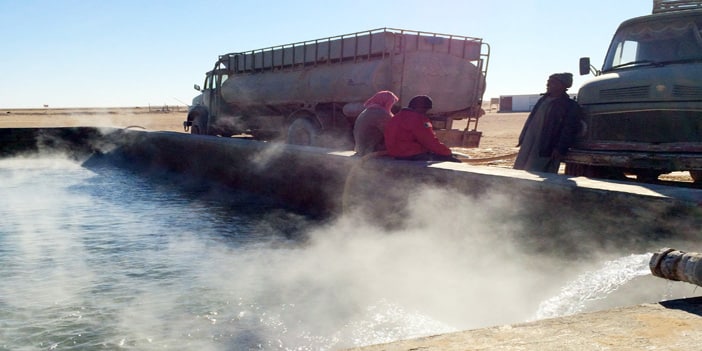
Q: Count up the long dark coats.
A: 1